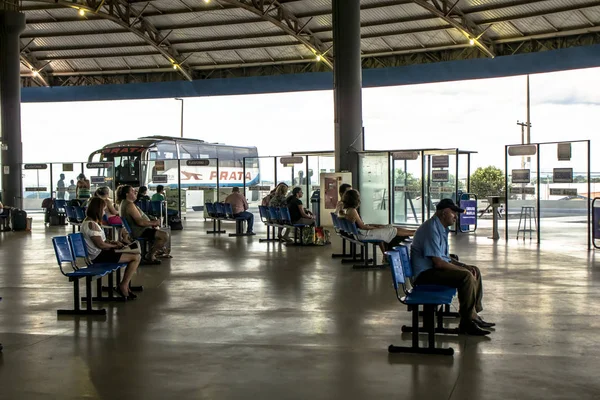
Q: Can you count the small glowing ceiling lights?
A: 6